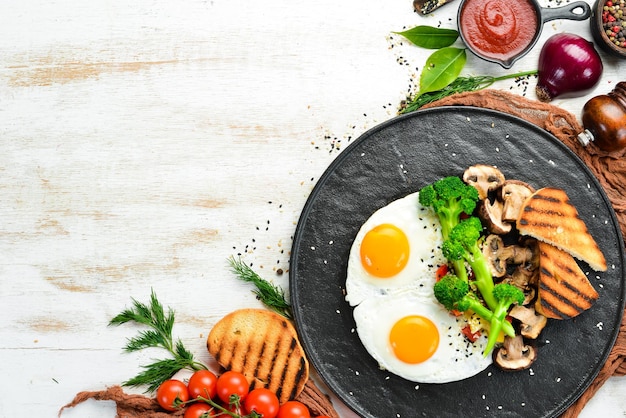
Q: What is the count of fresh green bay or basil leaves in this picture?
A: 2